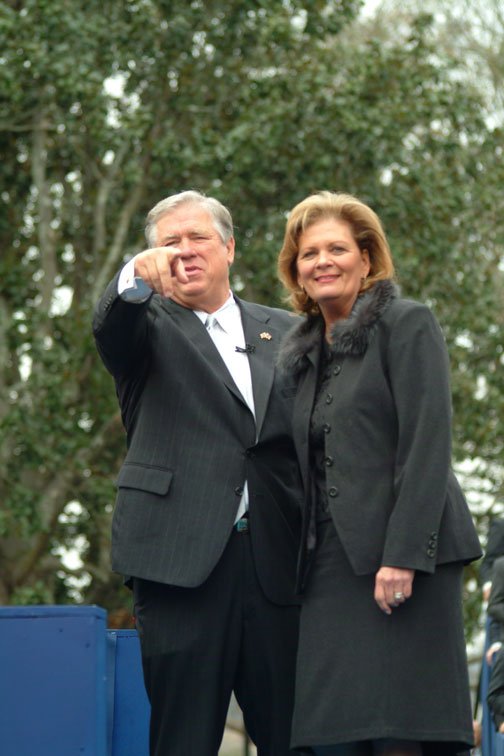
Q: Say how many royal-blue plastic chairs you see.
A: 0